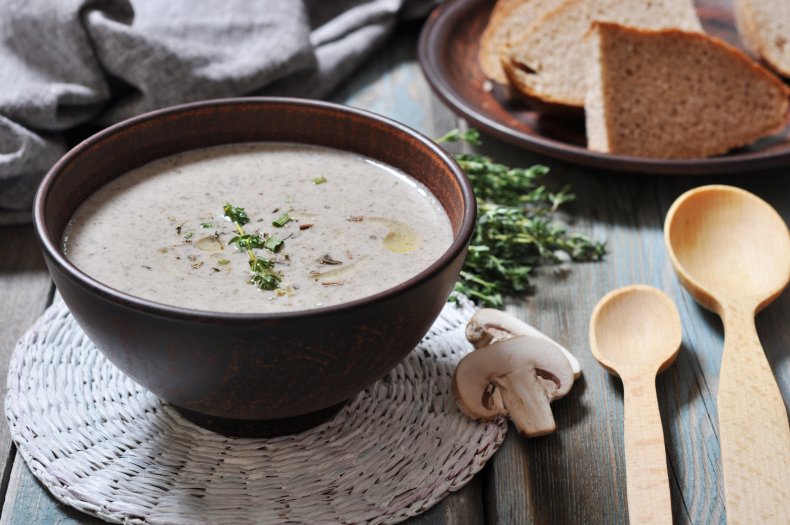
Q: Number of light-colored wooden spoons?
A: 2